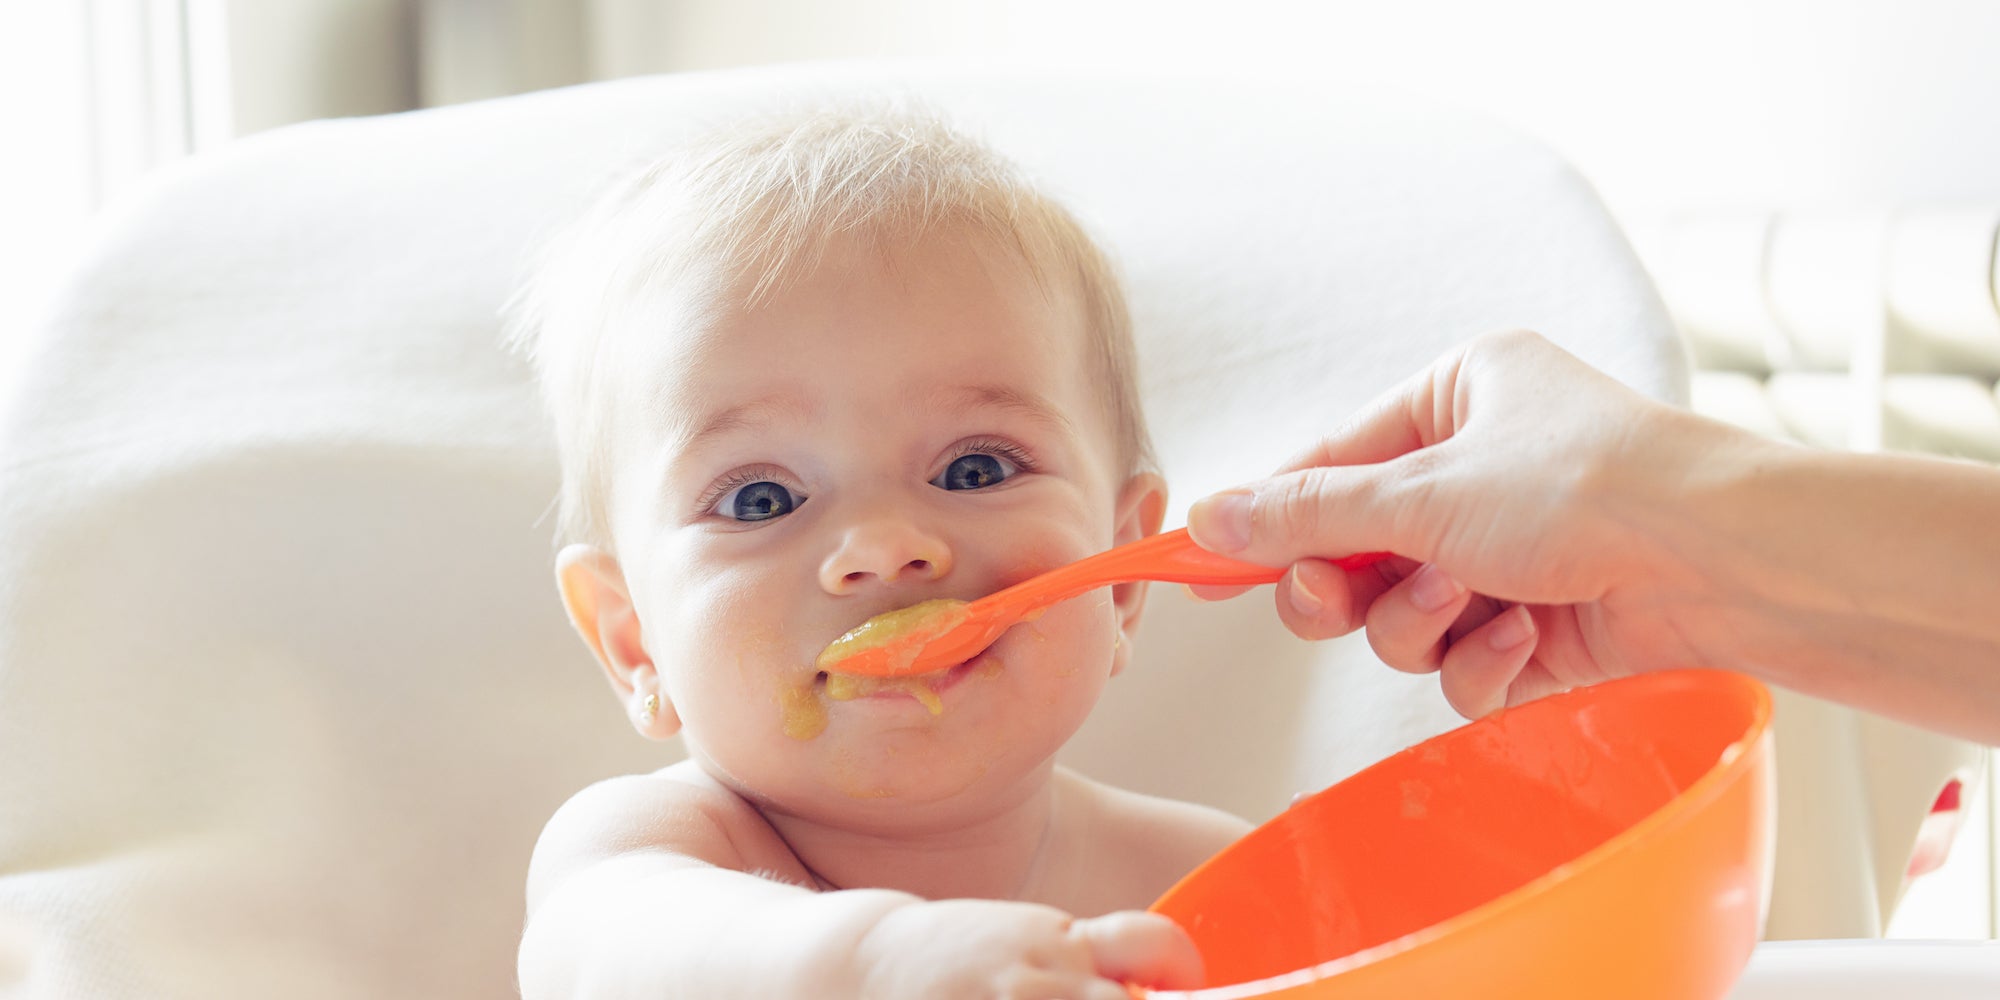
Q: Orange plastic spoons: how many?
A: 1